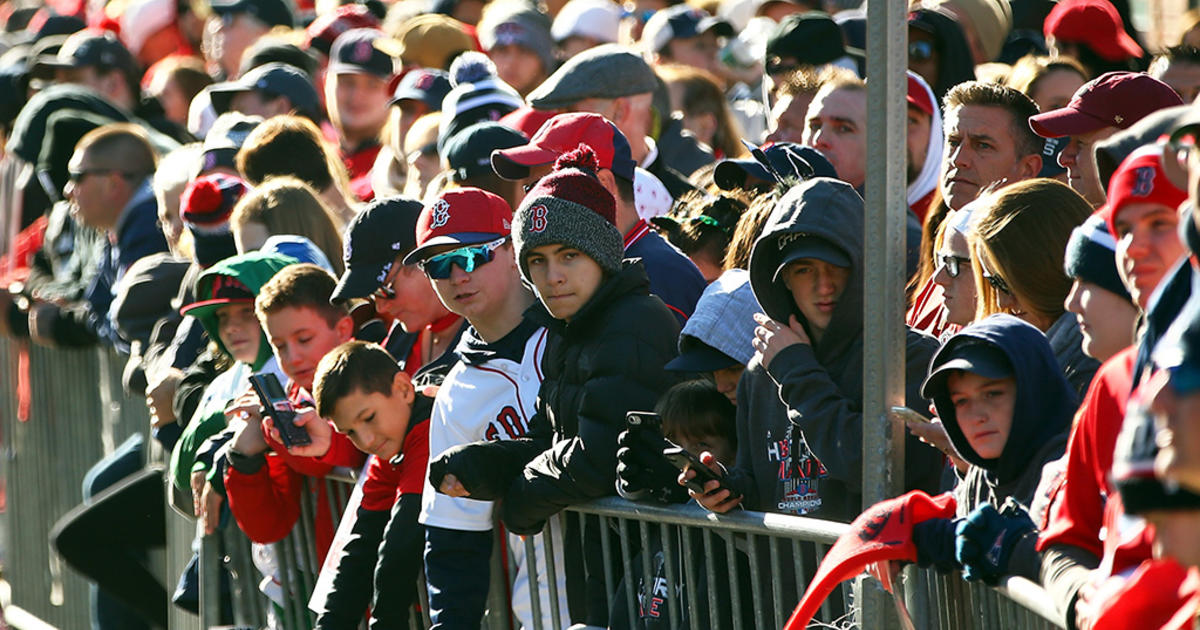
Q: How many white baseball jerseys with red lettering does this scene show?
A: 1